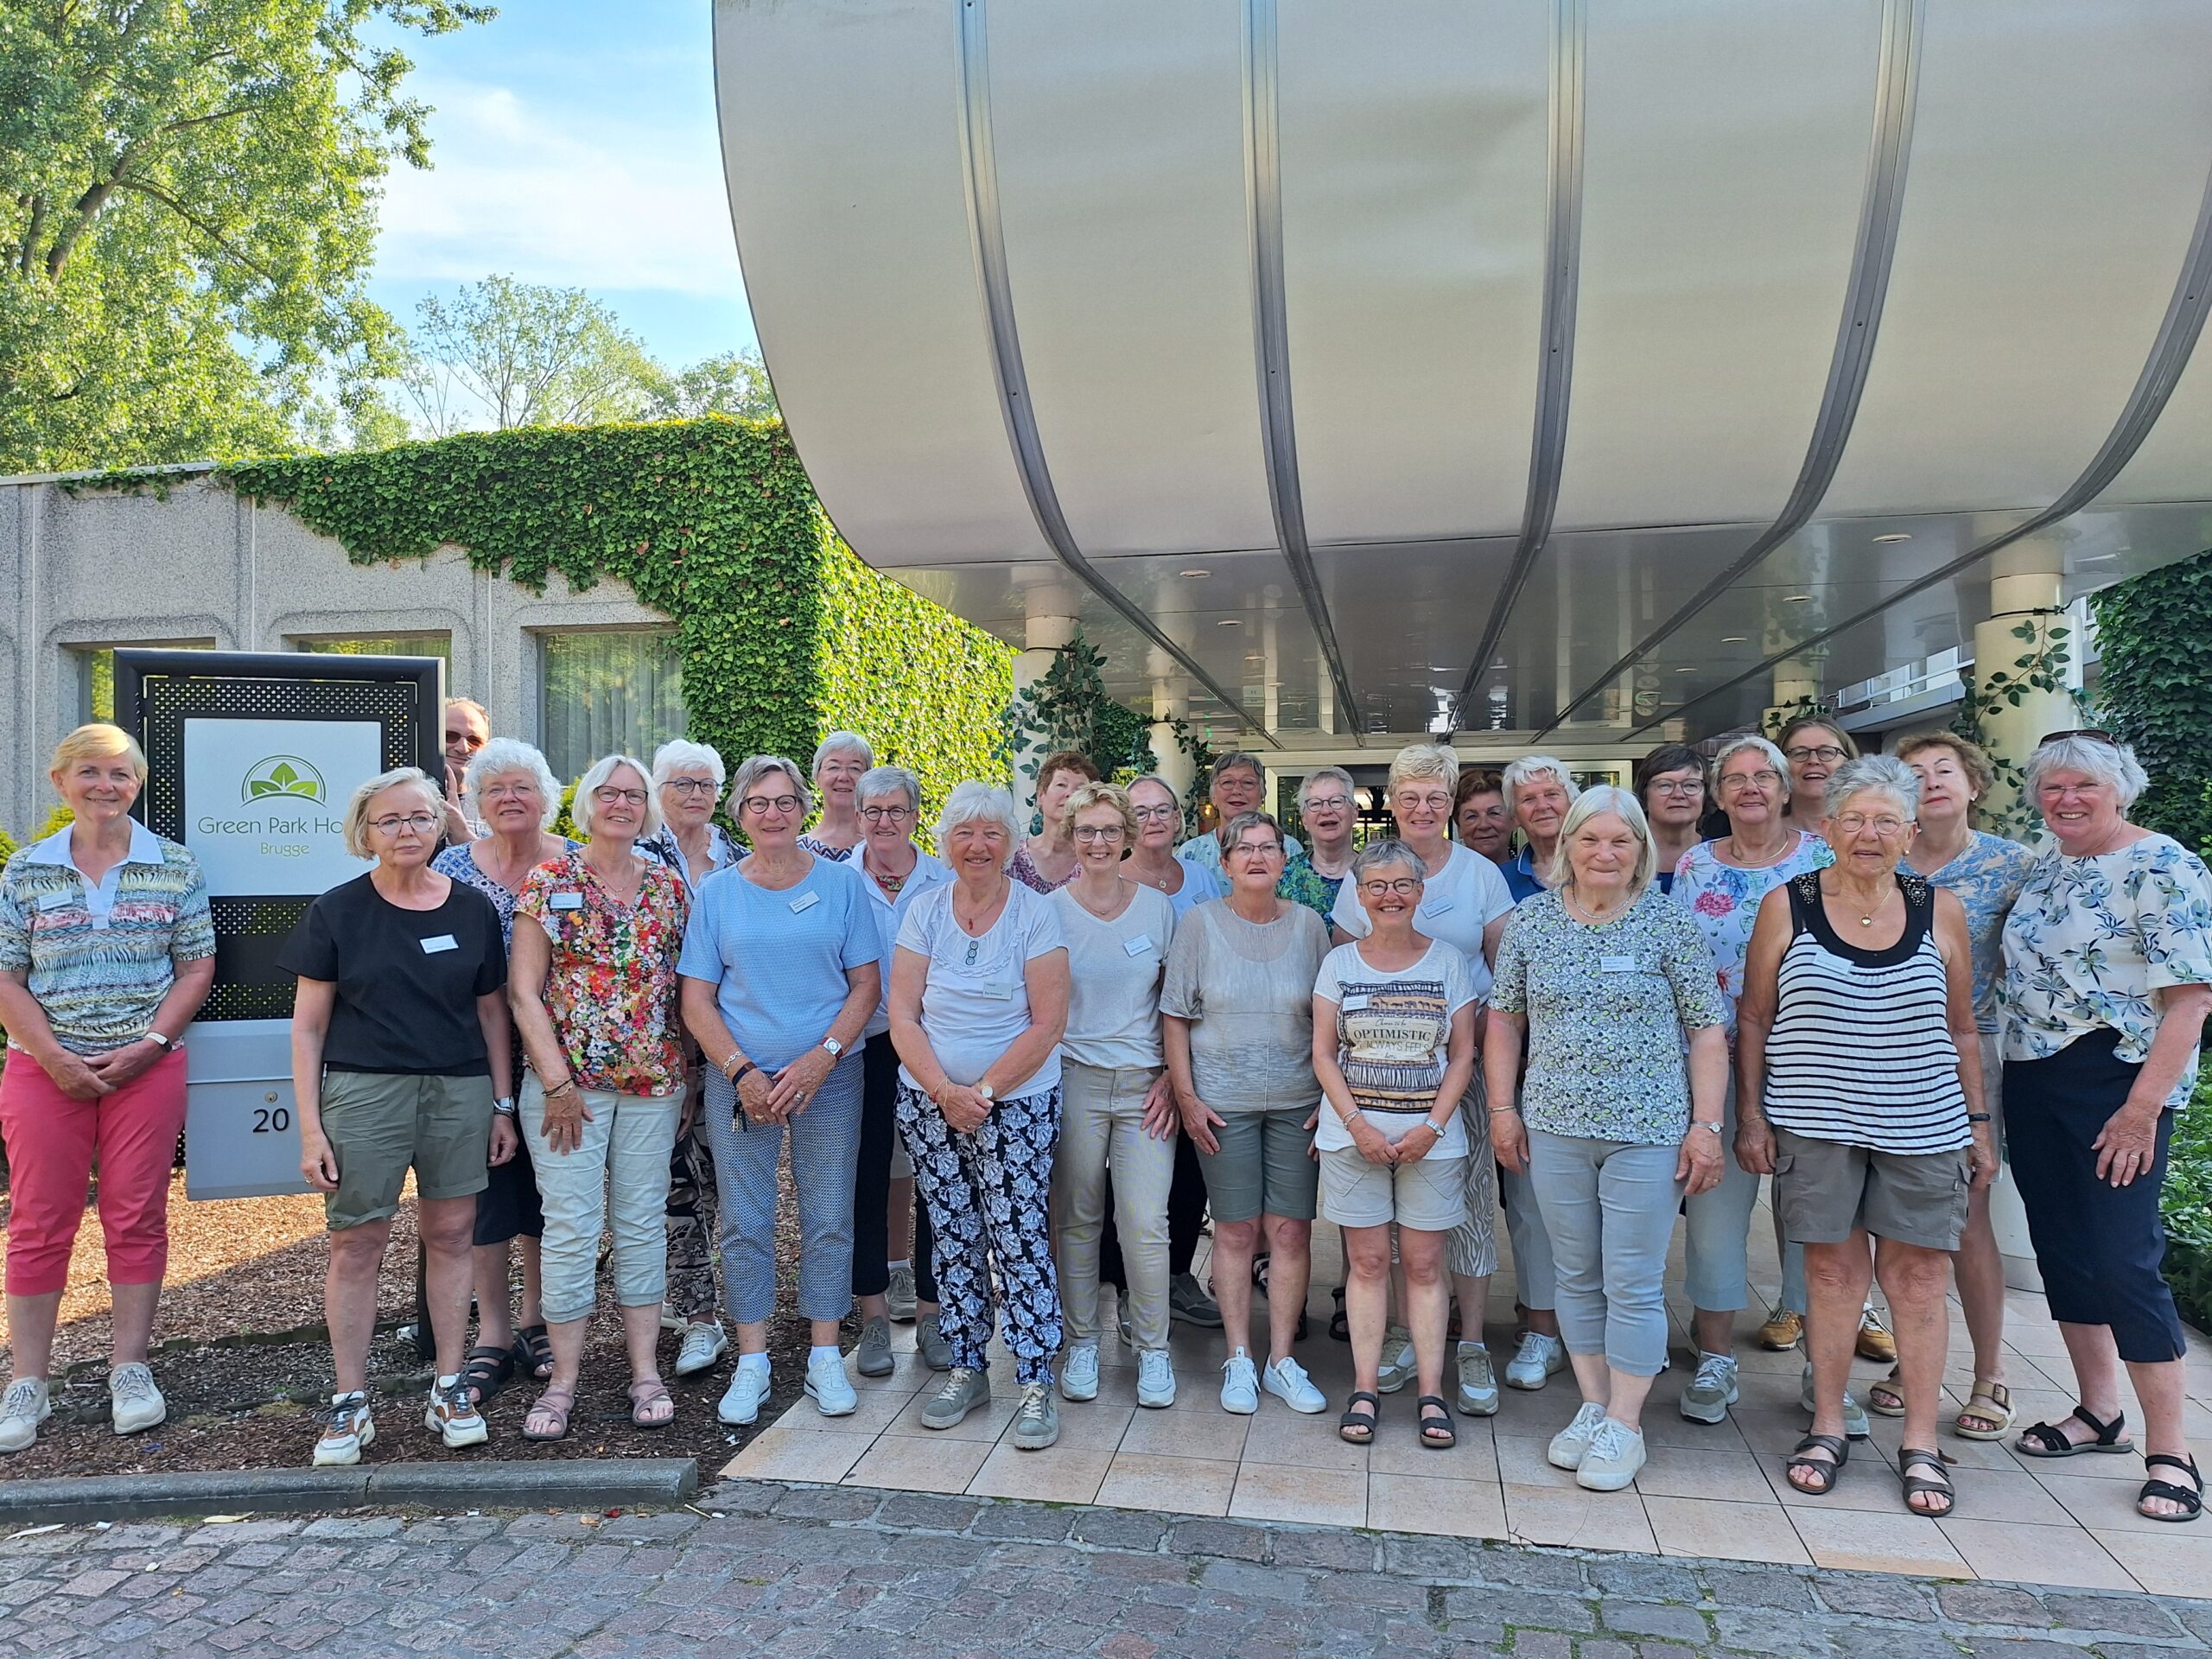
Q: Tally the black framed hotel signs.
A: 1